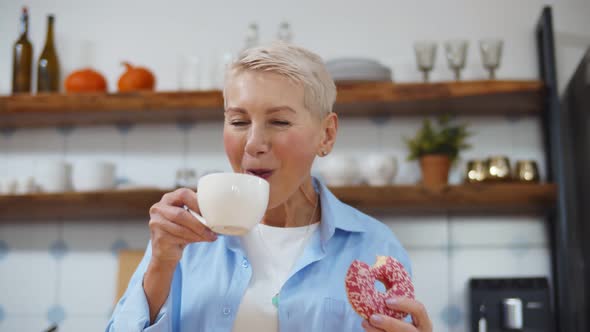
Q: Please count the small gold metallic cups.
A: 3